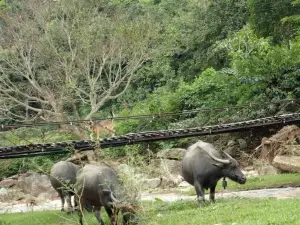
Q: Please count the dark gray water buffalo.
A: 3